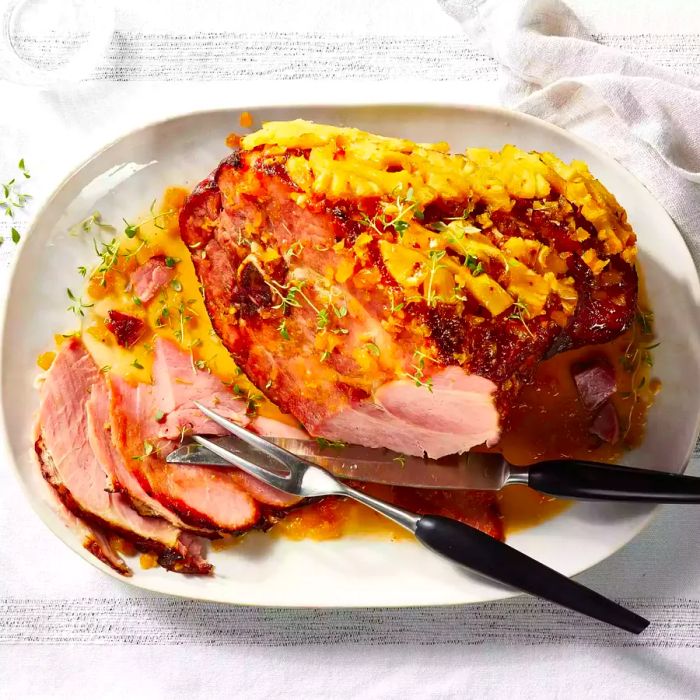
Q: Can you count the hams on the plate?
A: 1